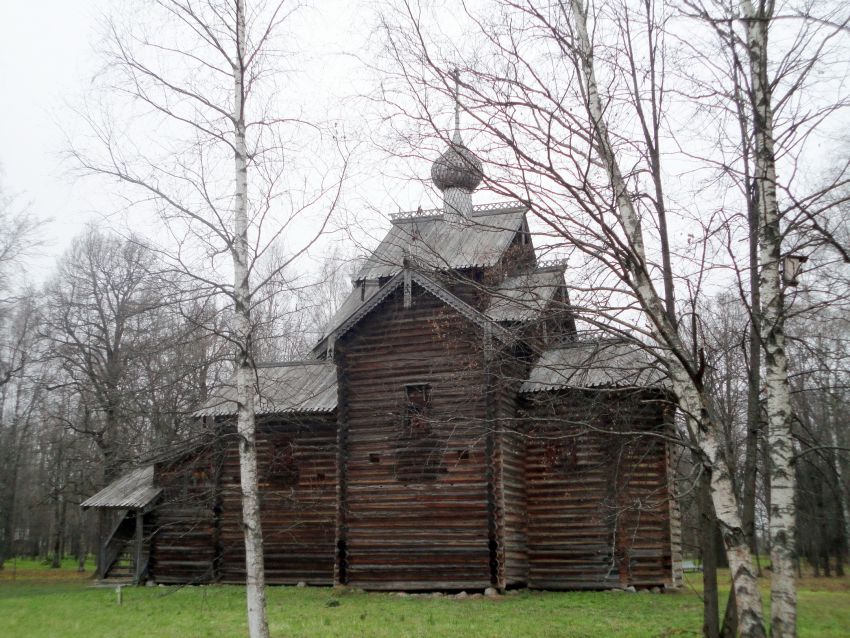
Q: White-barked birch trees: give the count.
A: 3